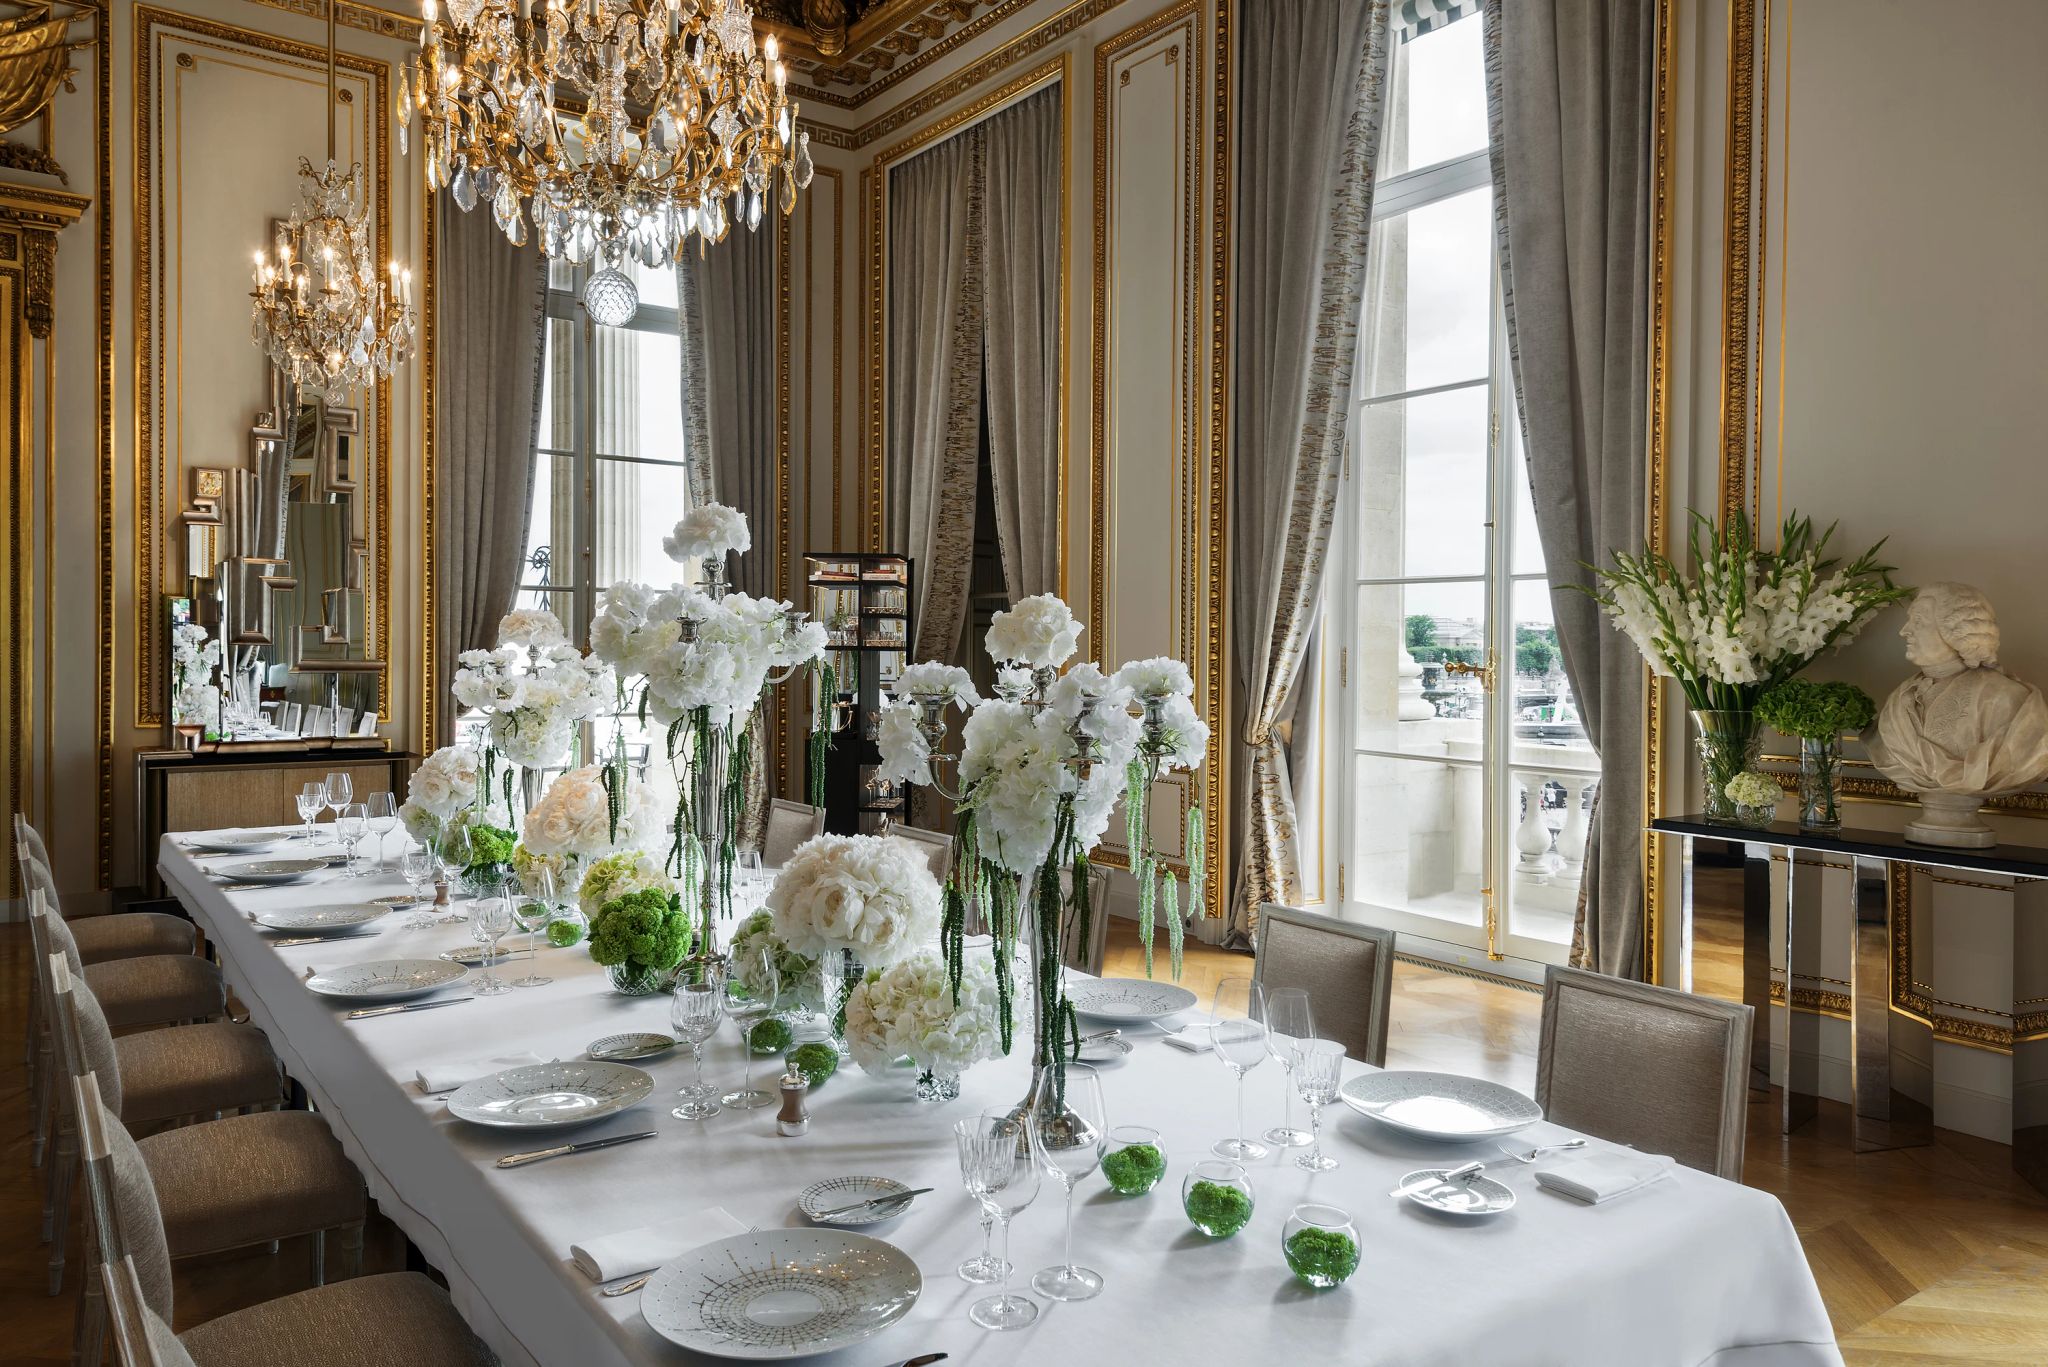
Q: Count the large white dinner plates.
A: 8